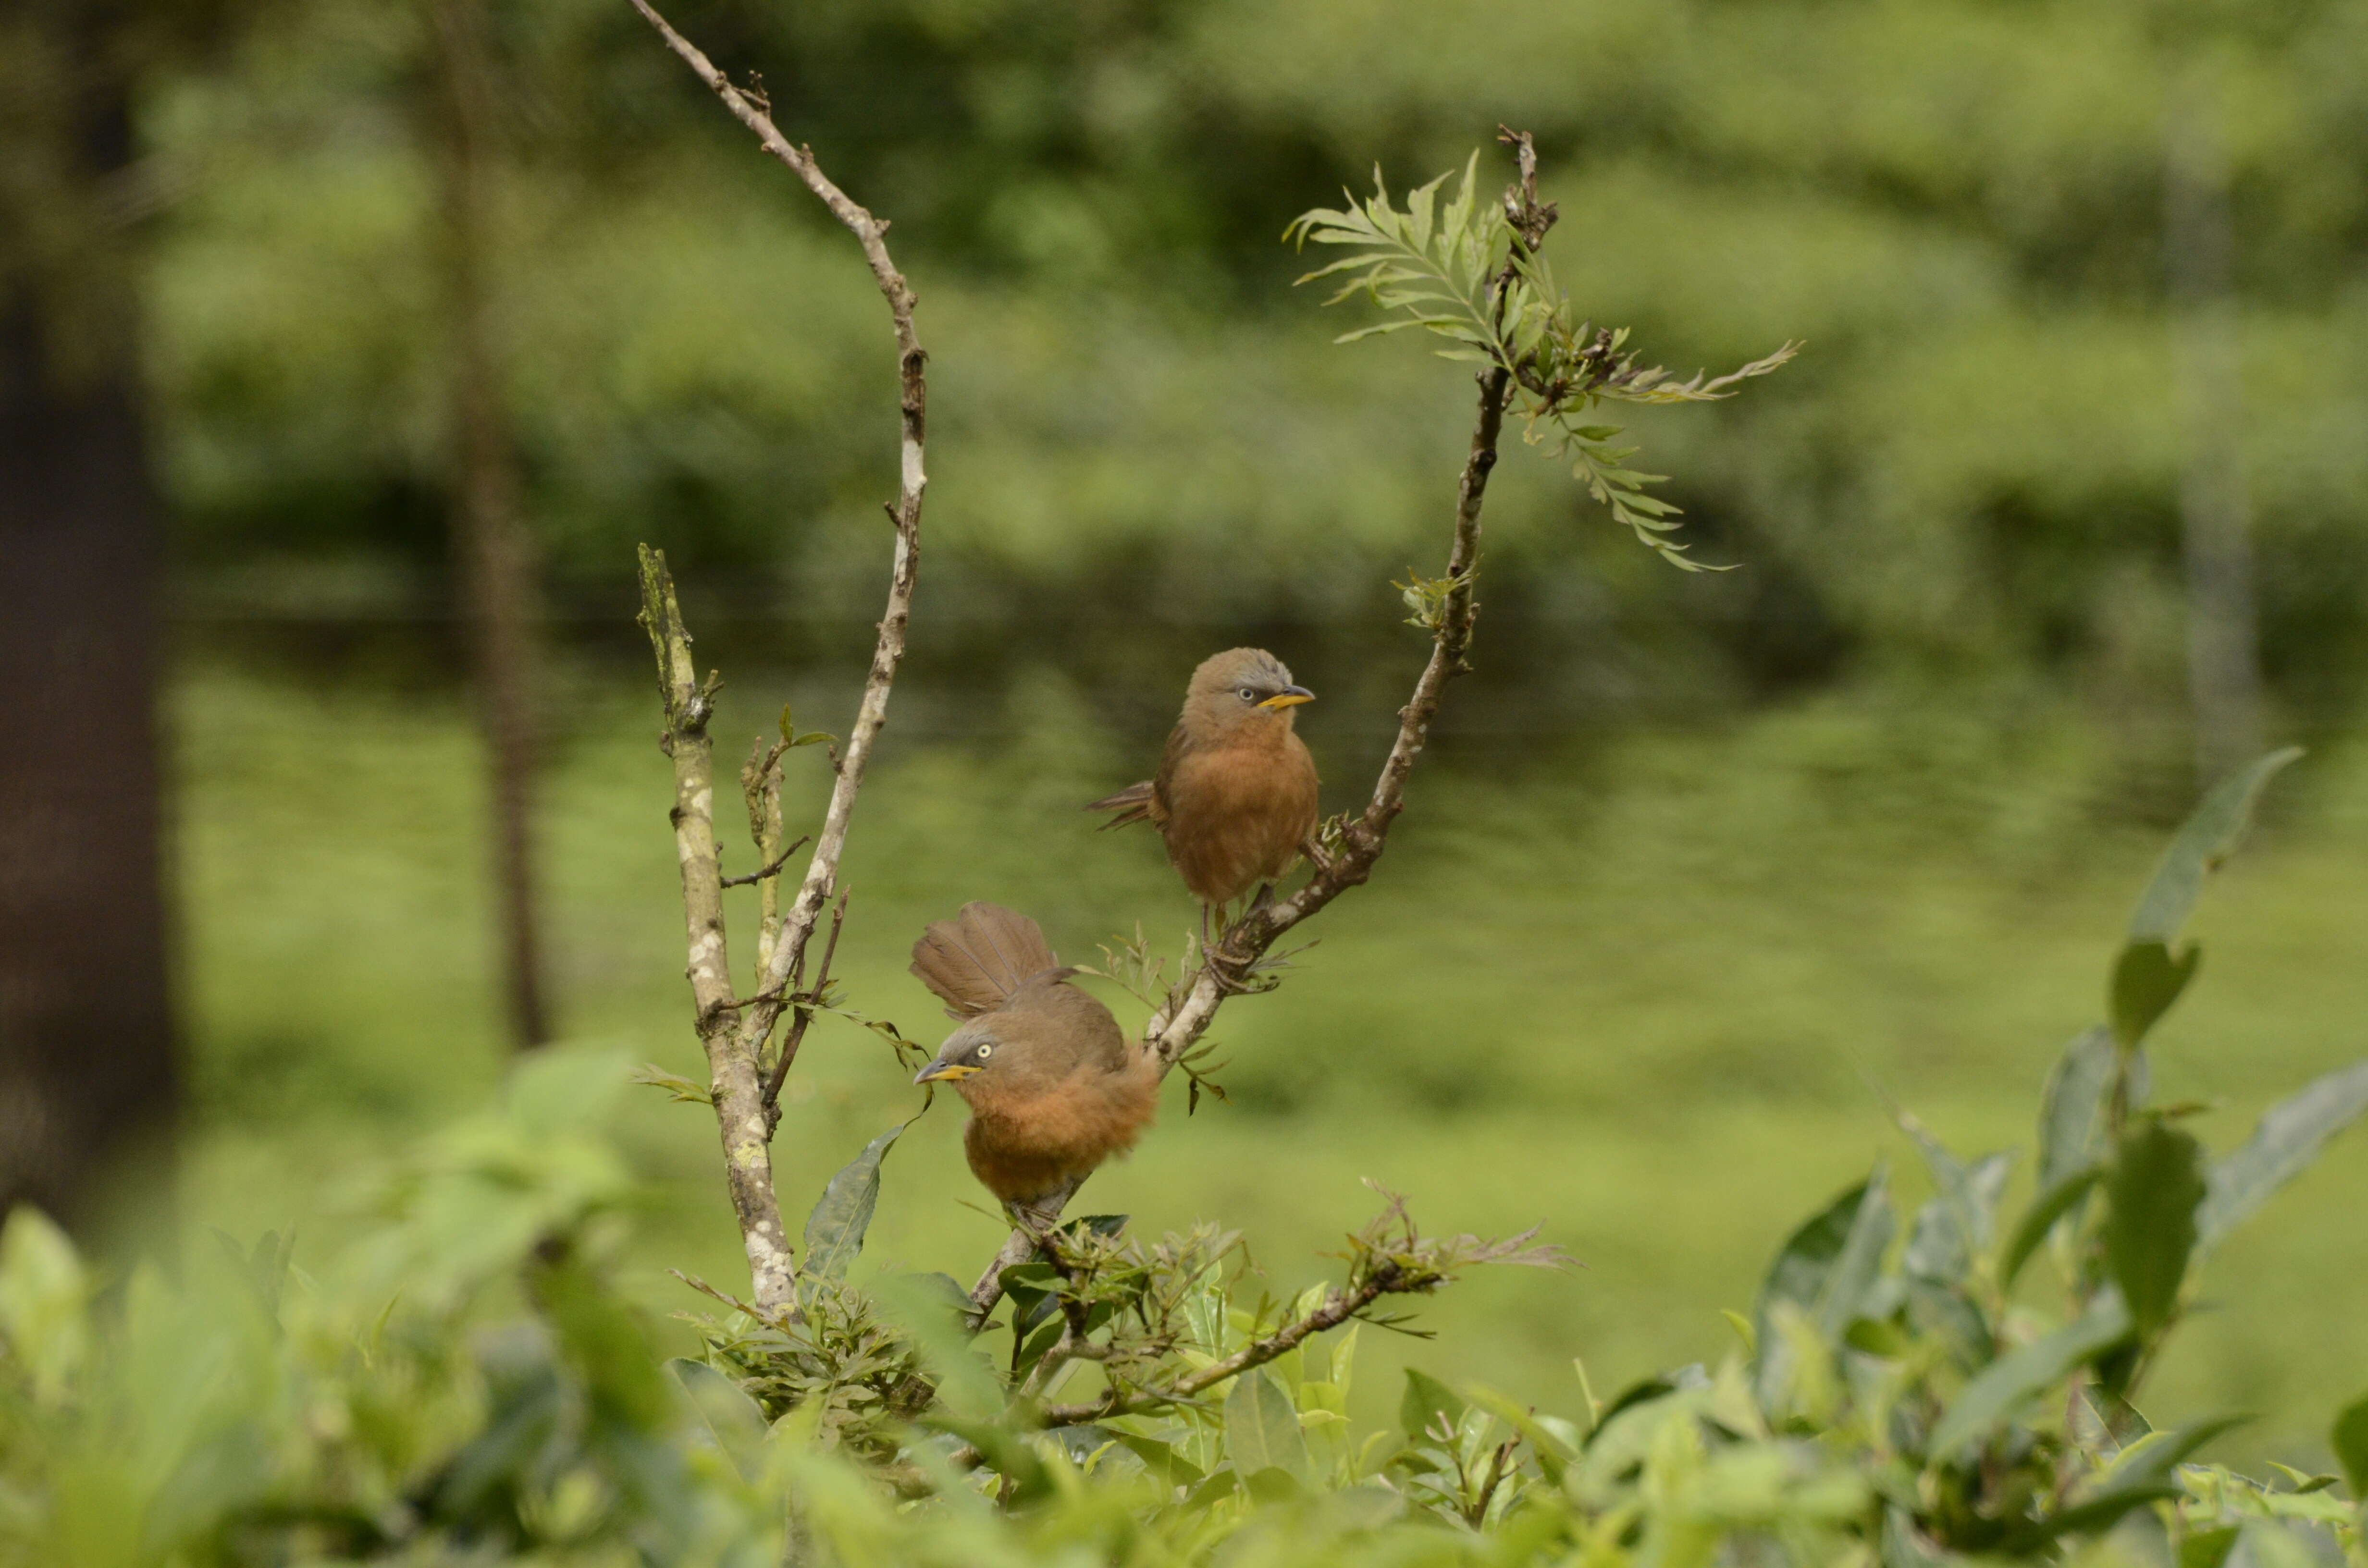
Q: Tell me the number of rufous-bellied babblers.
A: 2